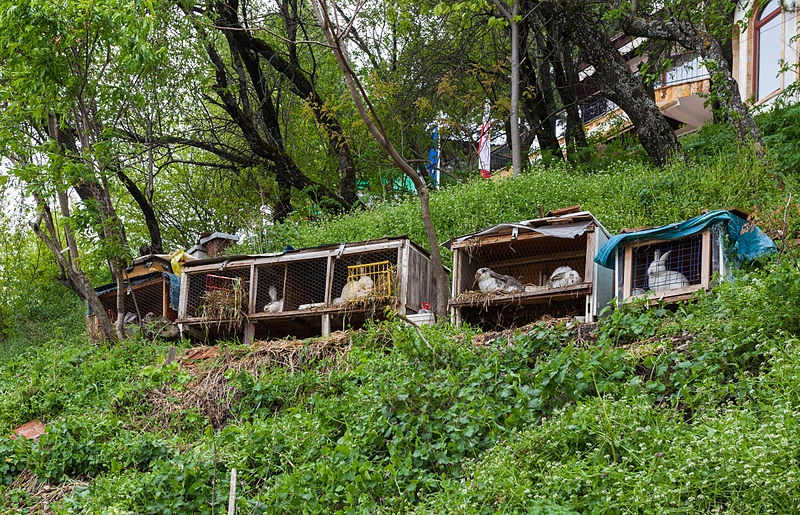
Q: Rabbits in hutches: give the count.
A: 5